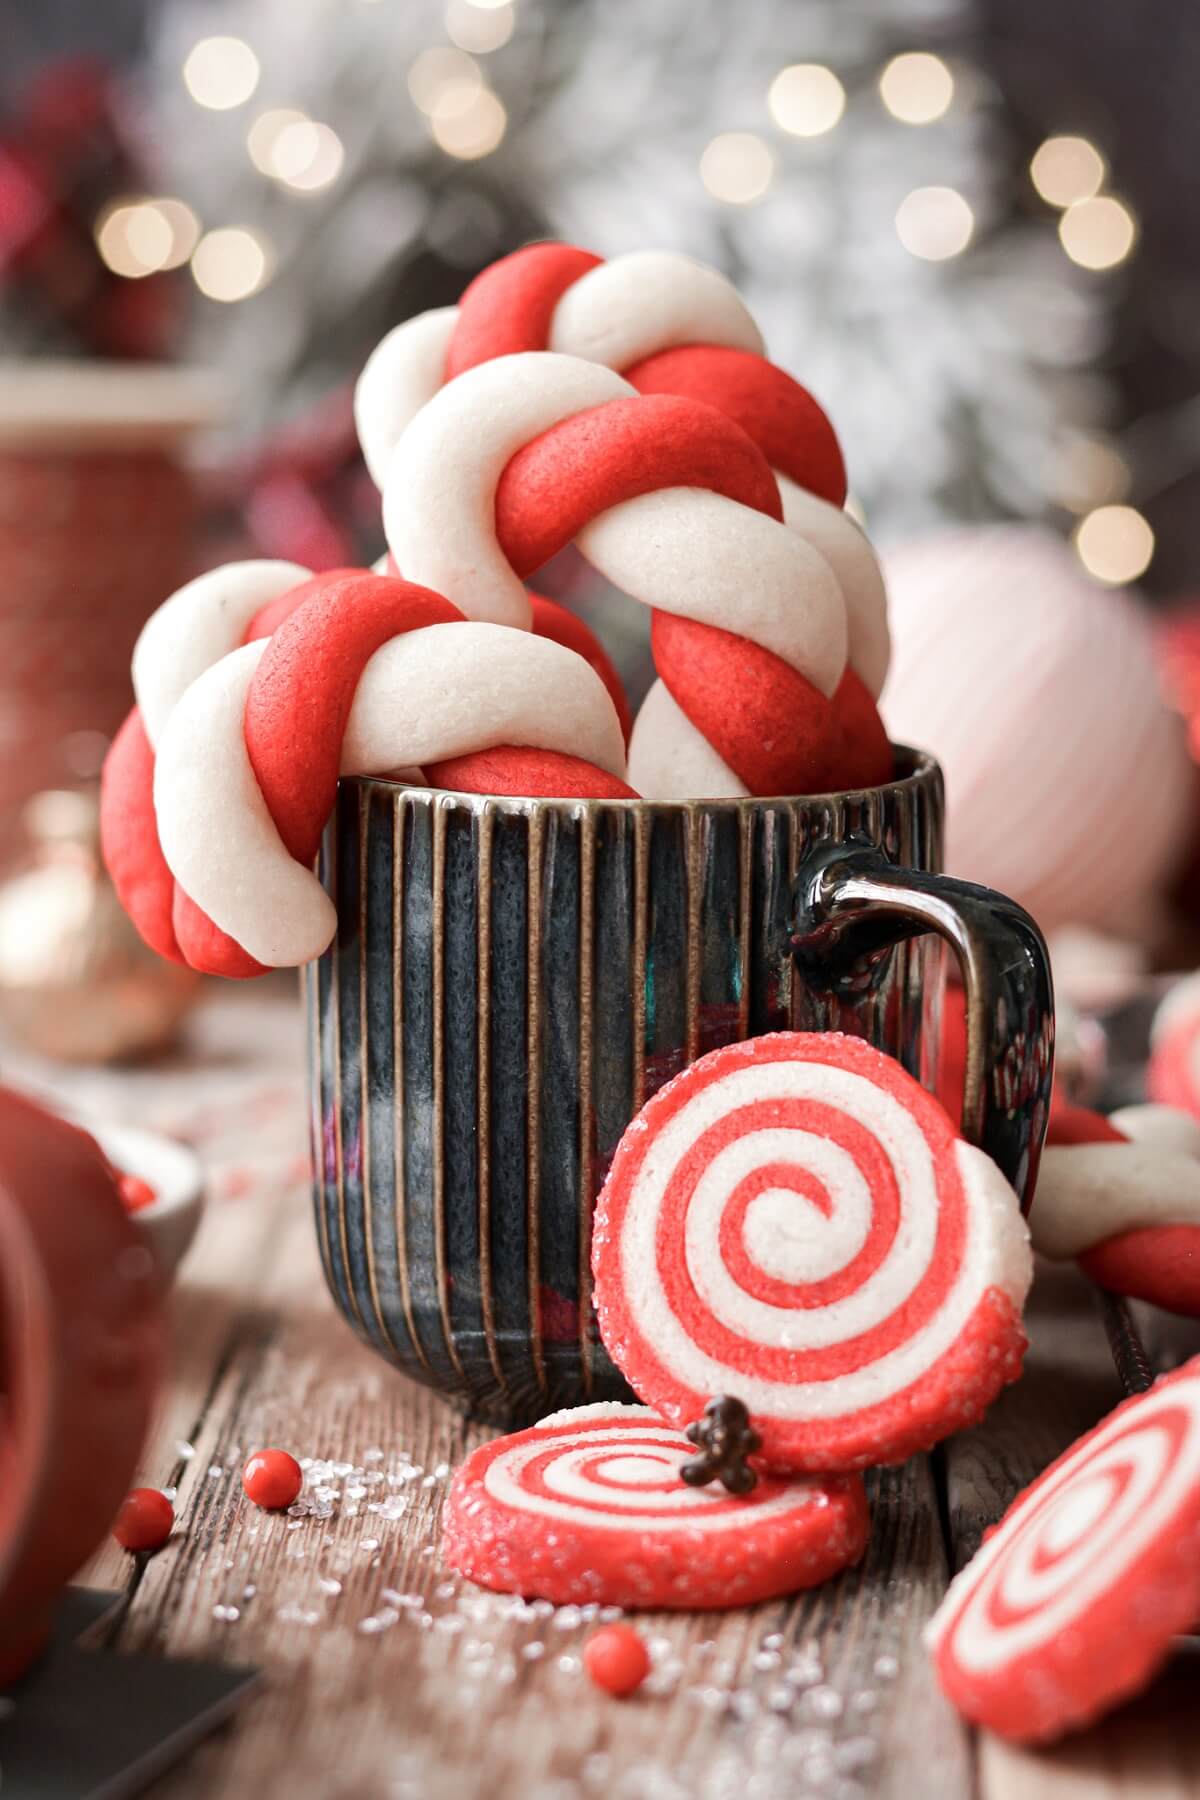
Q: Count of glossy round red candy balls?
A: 3